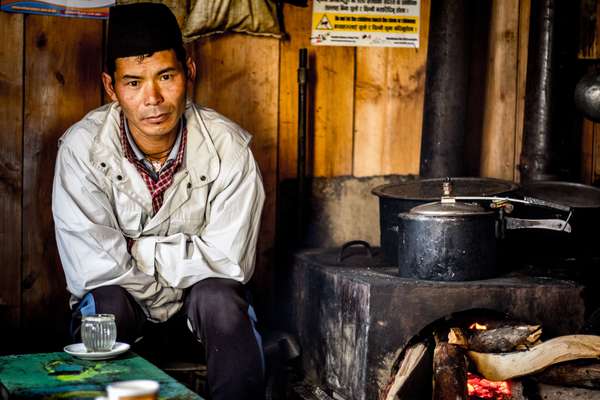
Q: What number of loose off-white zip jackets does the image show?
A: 1